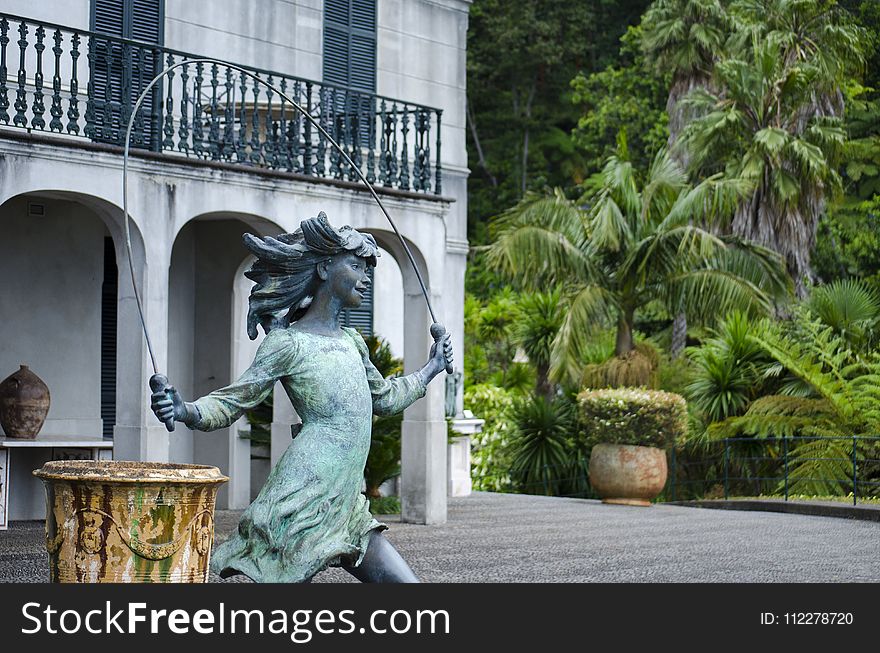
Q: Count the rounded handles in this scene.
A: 2